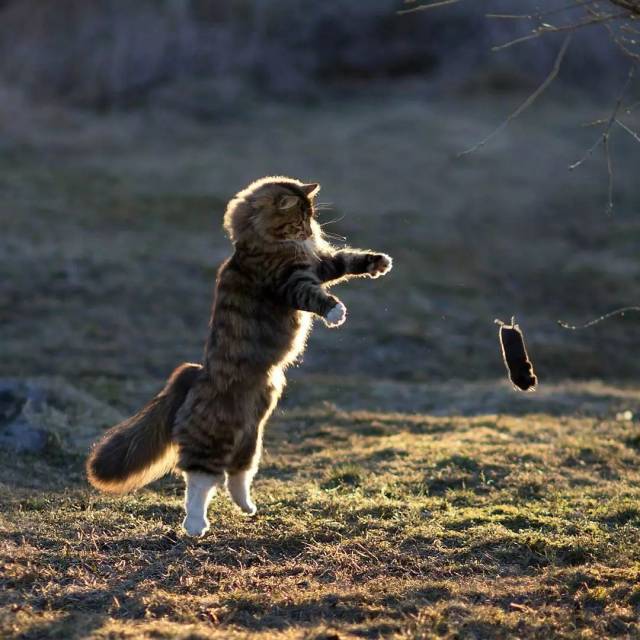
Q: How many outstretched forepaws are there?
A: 2